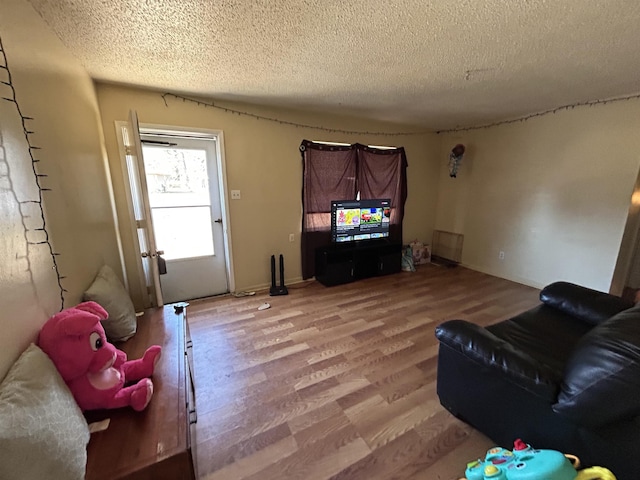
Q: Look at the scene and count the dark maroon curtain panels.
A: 2